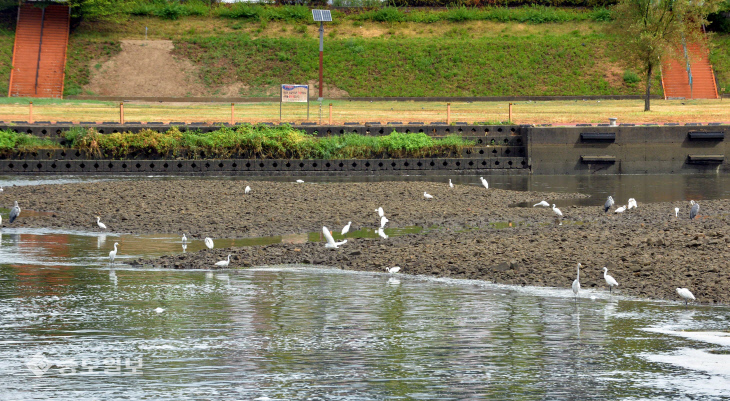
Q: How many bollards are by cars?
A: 0